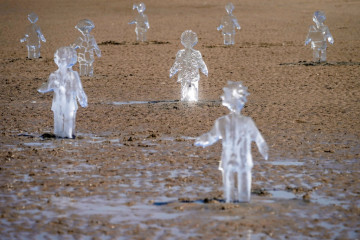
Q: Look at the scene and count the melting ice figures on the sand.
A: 8